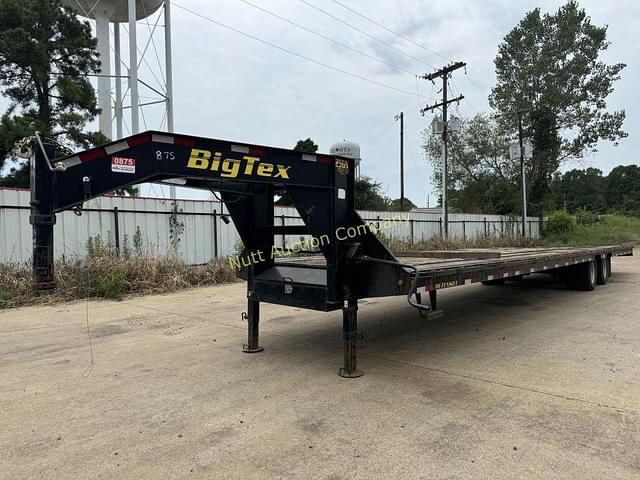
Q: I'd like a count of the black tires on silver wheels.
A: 2